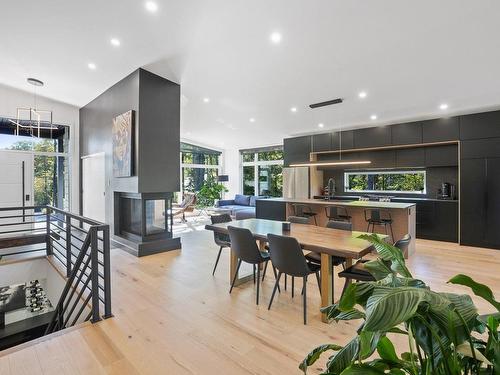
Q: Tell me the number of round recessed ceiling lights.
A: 11